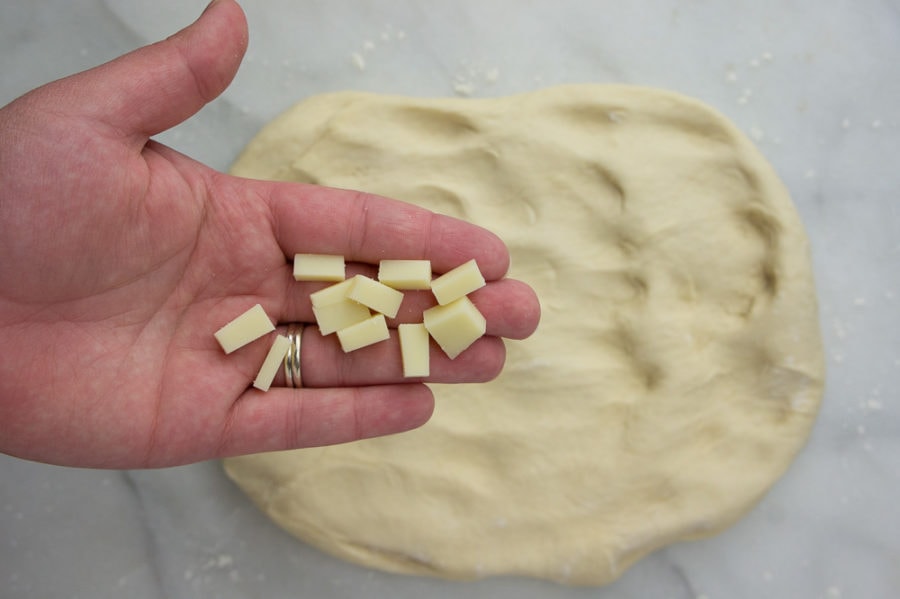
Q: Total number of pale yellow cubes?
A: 11